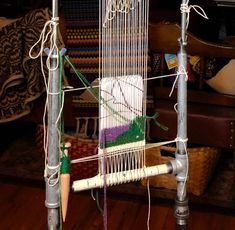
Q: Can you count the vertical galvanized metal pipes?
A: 2